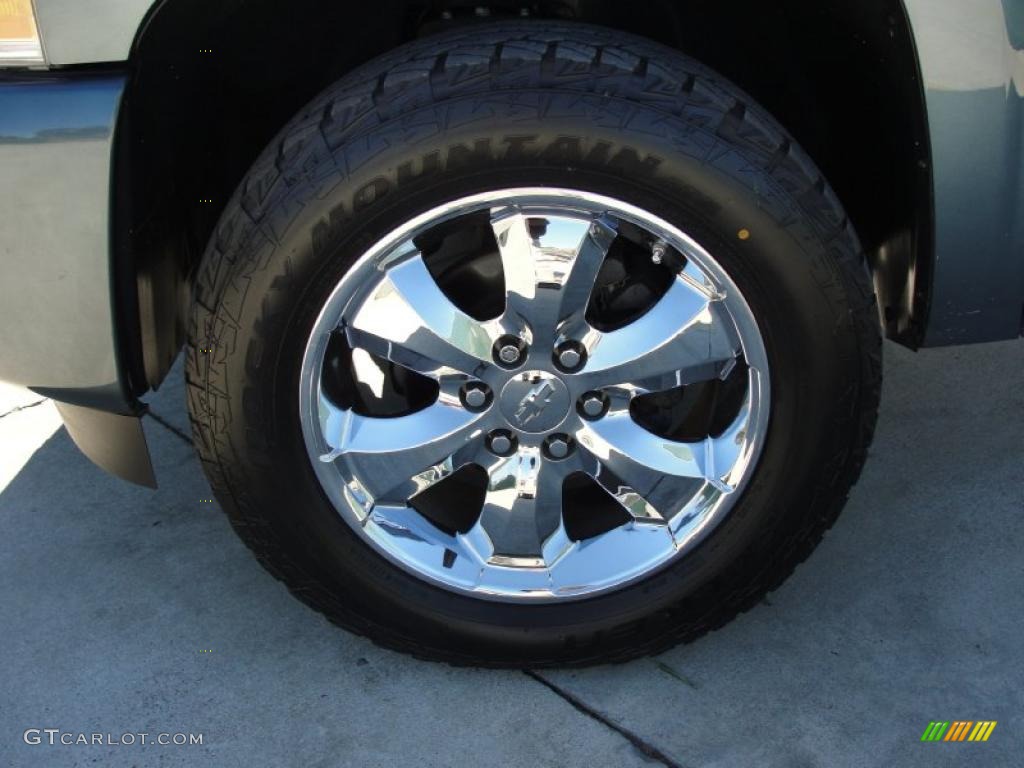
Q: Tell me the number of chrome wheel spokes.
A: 6